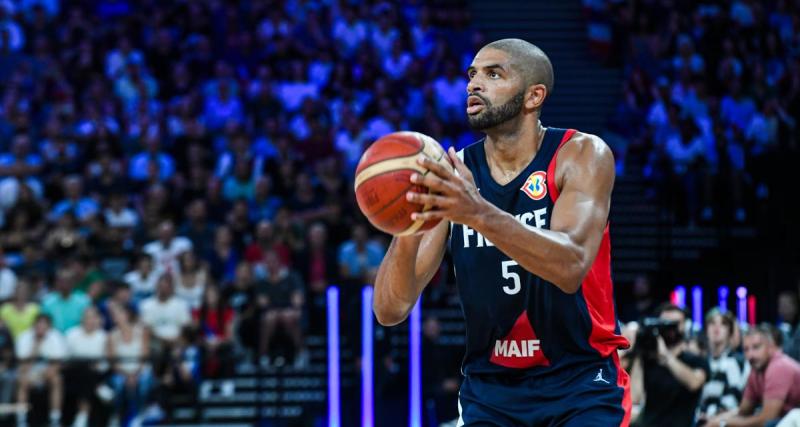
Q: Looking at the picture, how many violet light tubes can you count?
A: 7